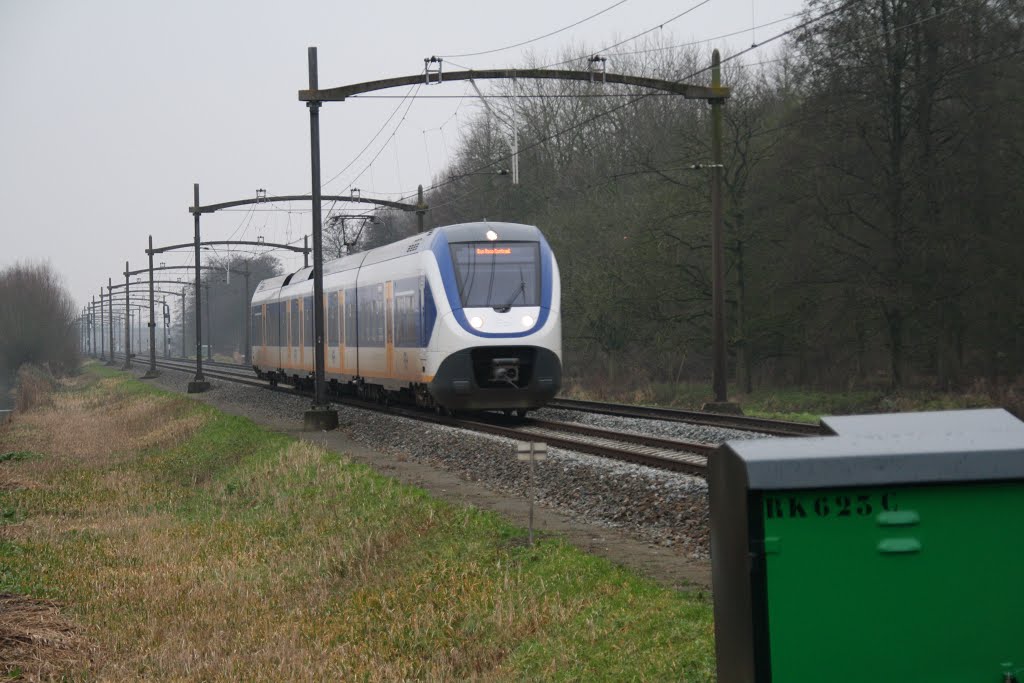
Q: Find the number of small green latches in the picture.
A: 2